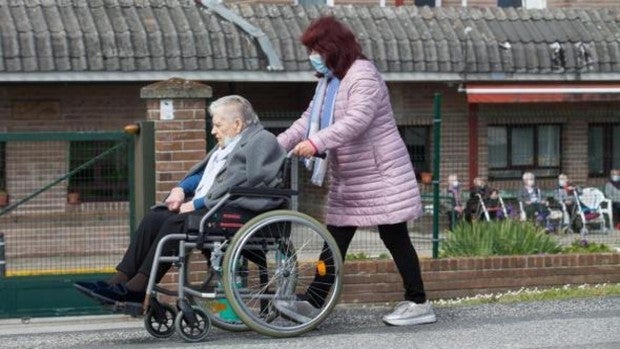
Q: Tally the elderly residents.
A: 6